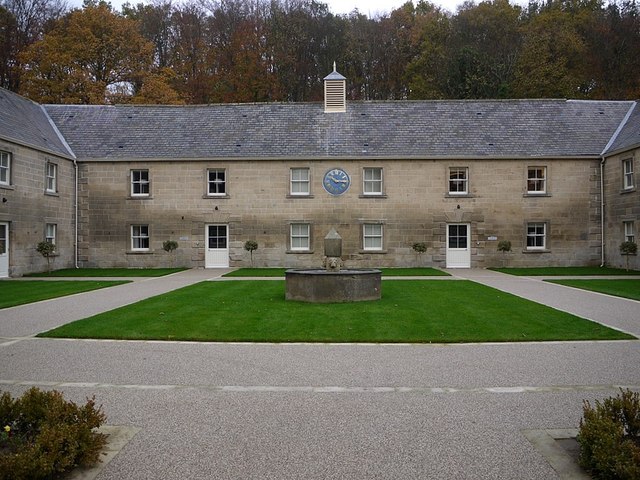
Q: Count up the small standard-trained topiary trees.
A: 6